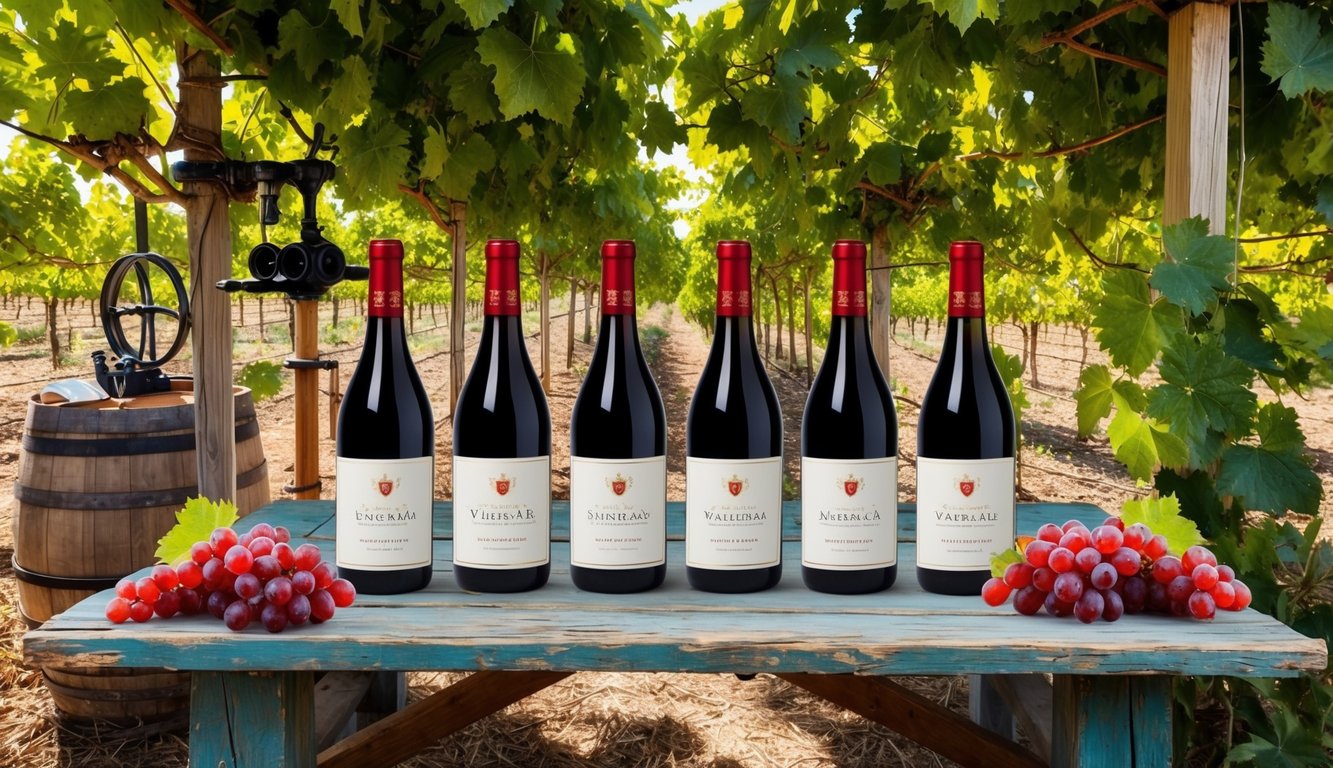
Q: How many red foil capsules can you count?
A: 6